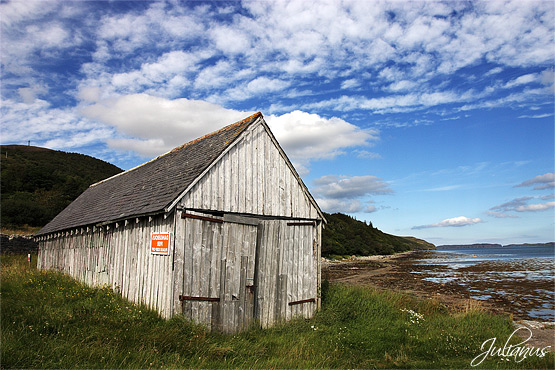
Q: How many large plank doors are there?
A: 2